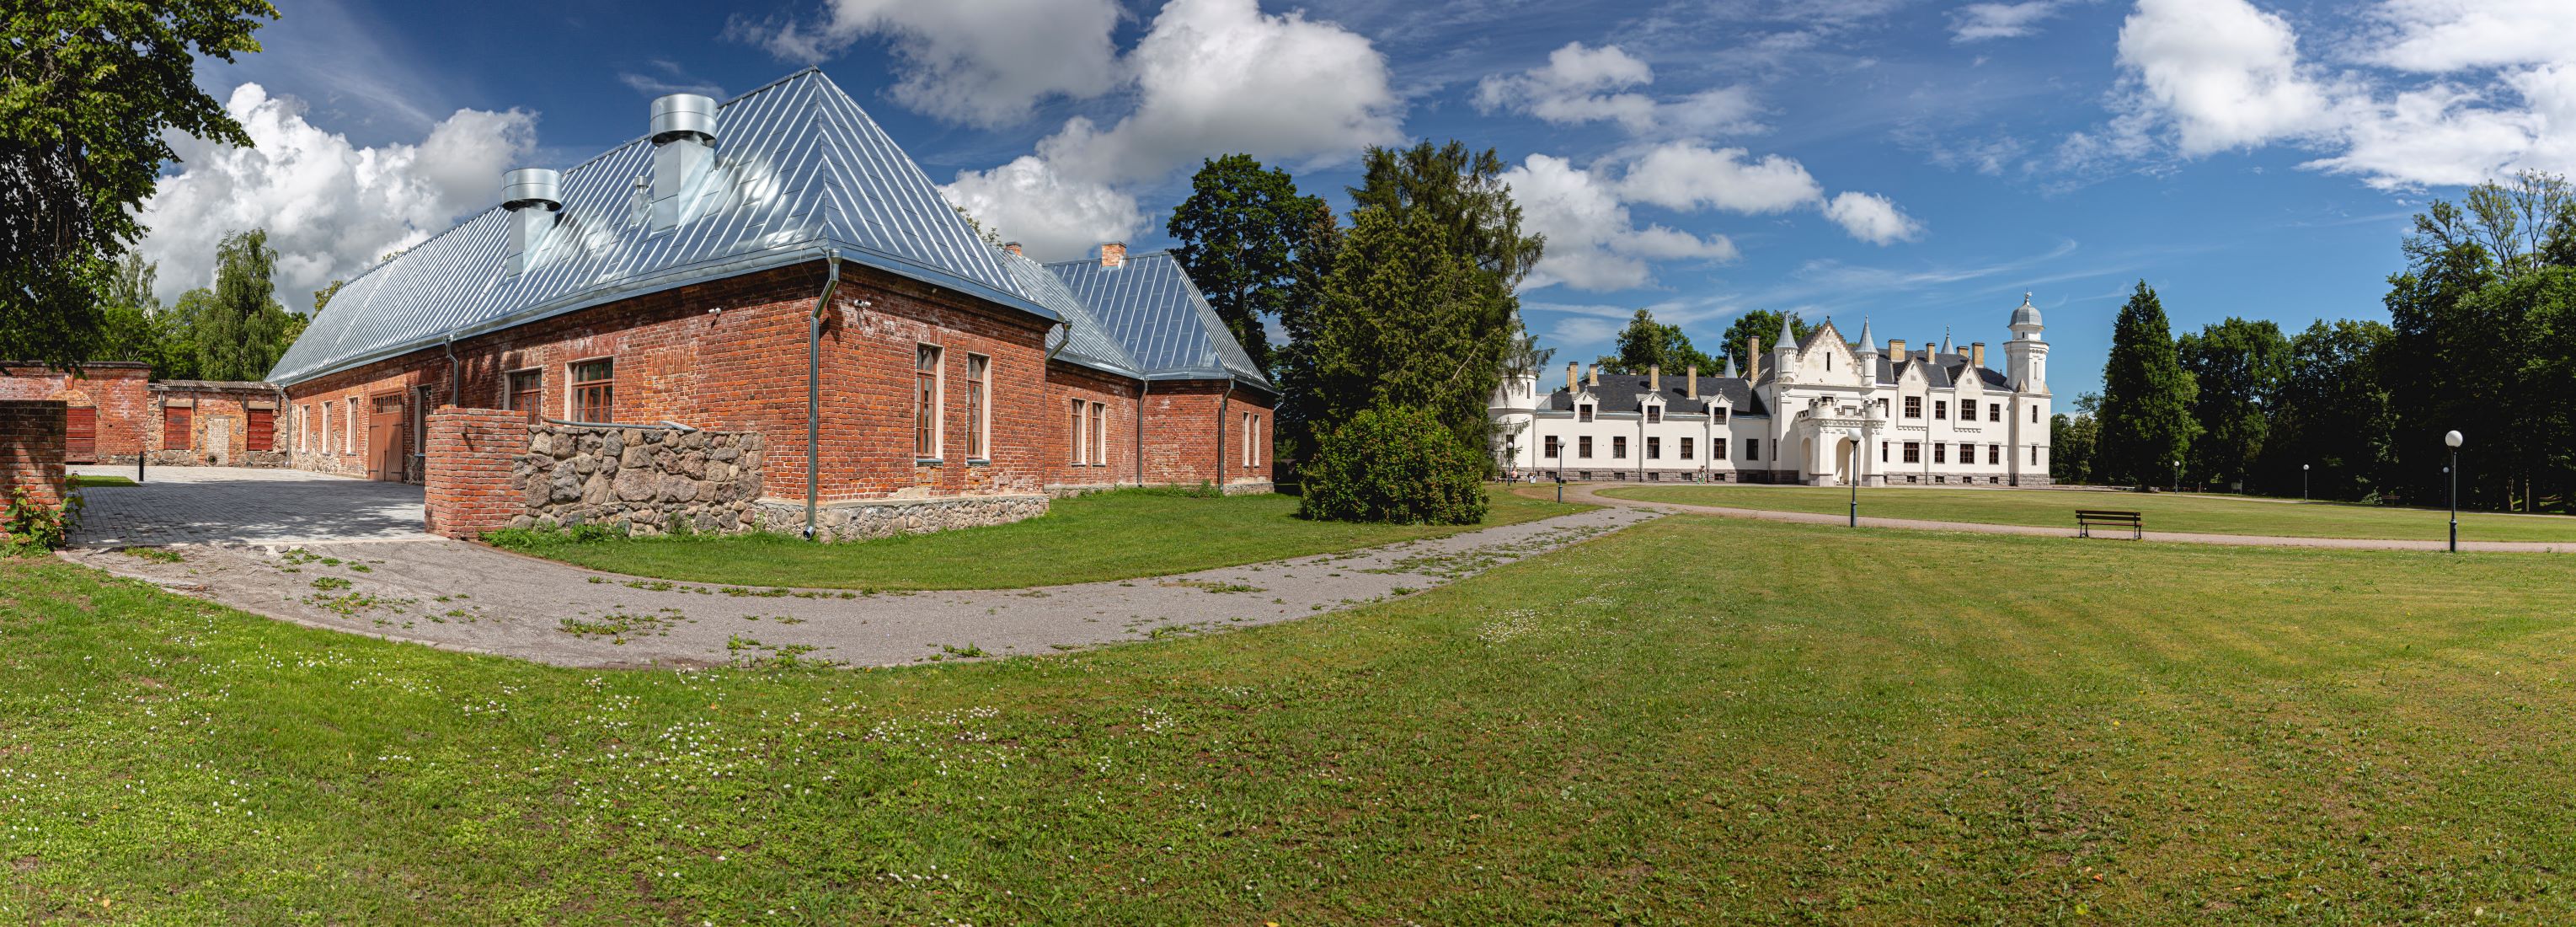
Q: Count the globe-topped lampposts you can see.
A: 7